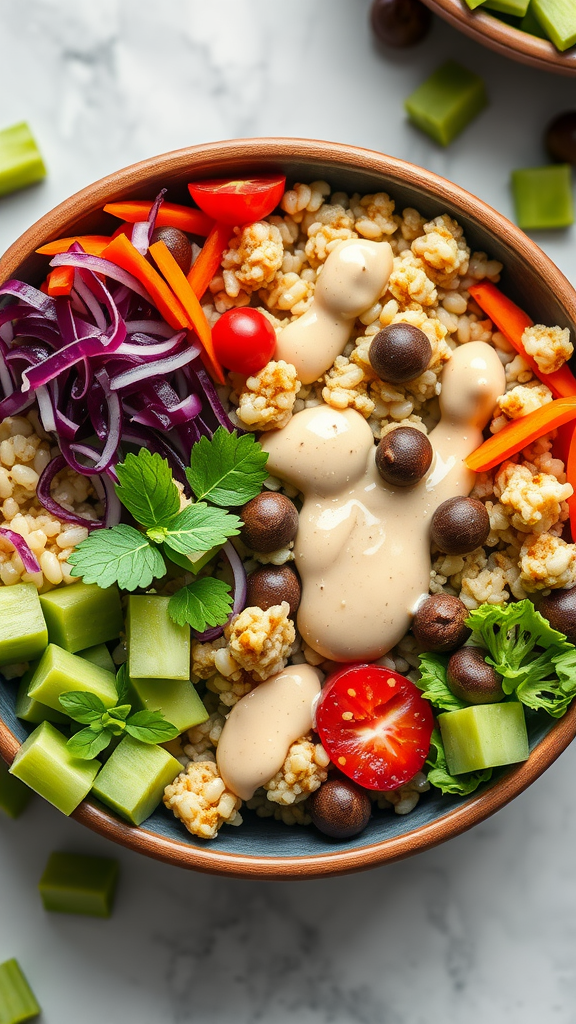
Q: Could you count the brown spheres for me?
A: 12